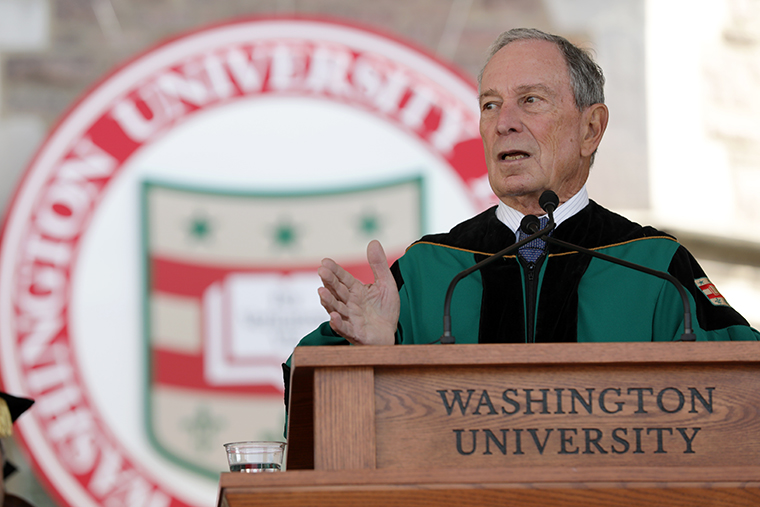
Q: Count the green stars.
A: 3